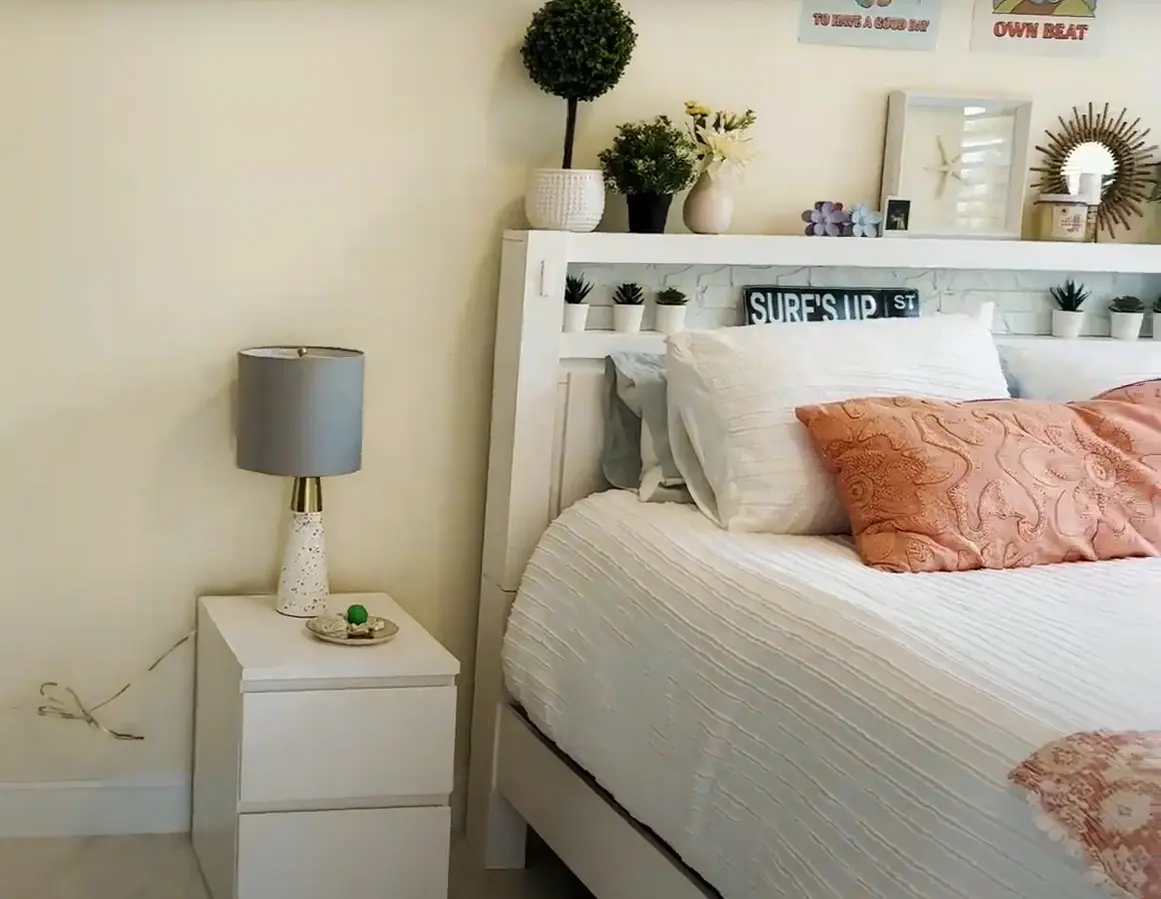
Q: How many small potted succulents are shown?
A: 6